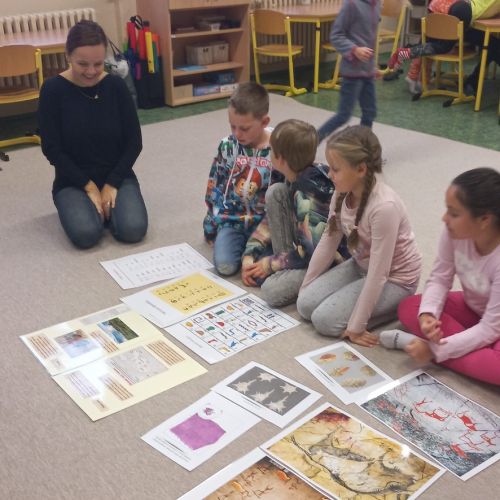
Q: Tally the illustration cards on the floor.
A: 11